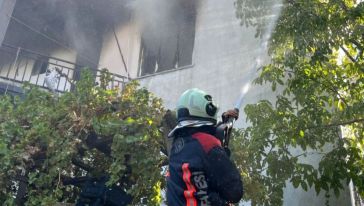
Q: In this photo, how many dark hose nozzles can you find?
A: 1